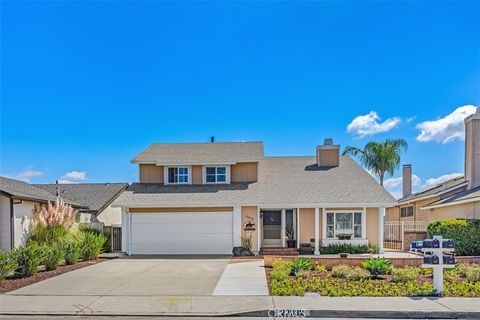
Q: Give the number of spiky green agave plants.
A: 2